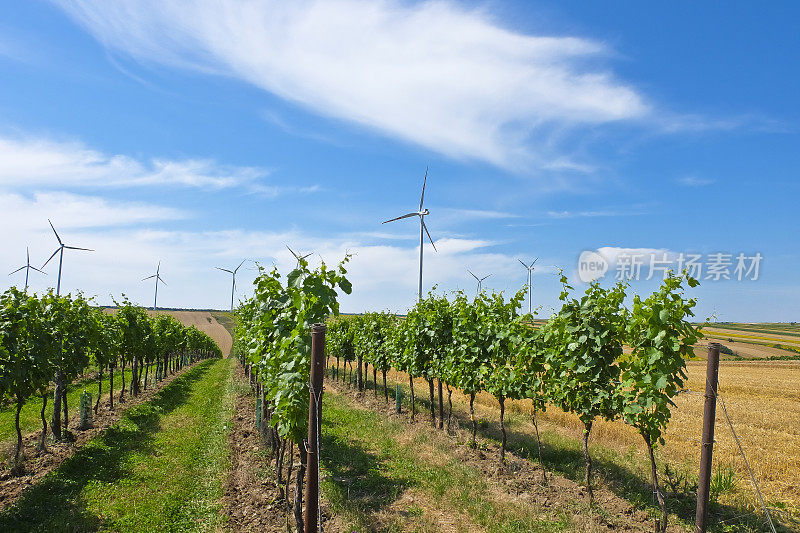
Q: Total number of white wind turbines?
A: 8